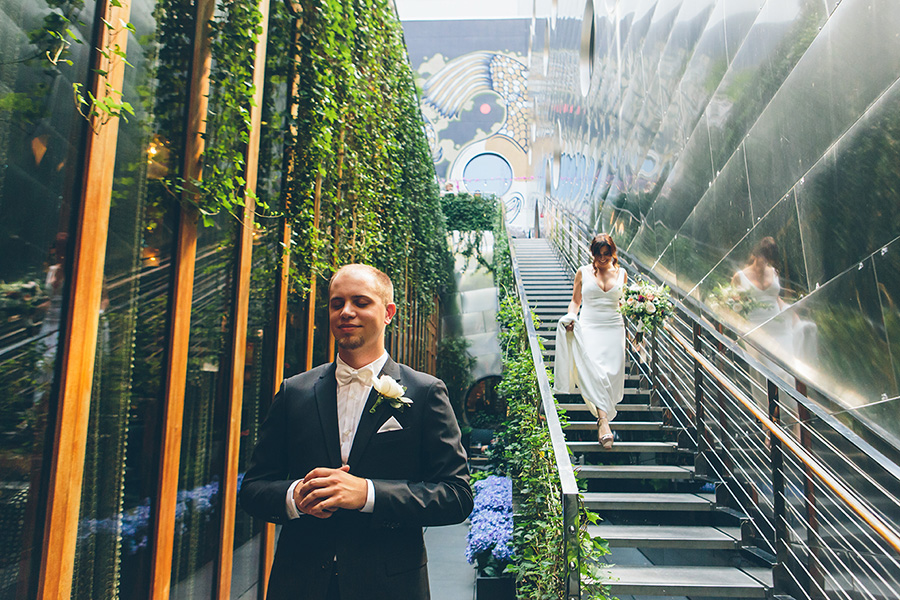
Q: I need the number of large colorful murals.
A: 1